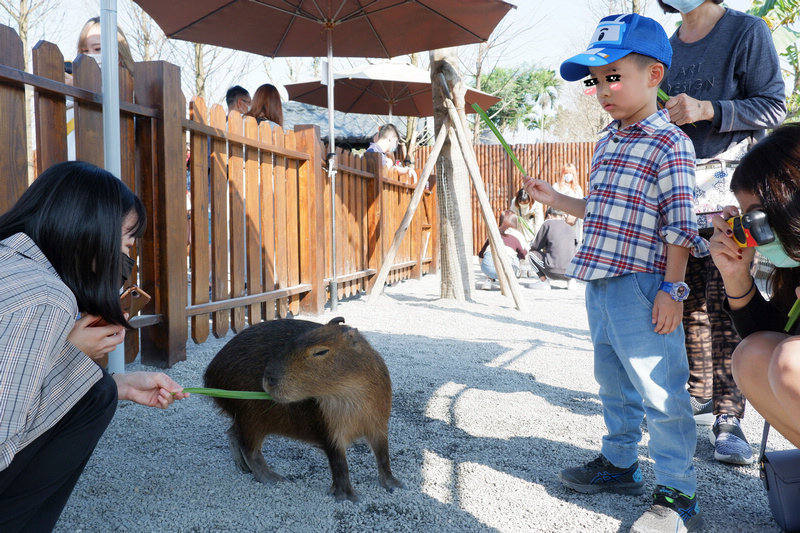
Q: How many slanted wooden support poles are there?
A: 3